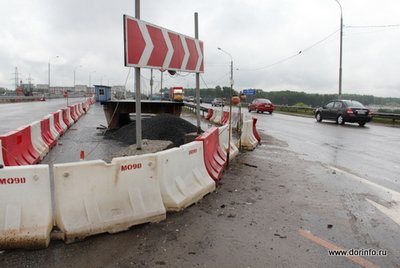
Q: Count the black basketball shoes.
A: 0